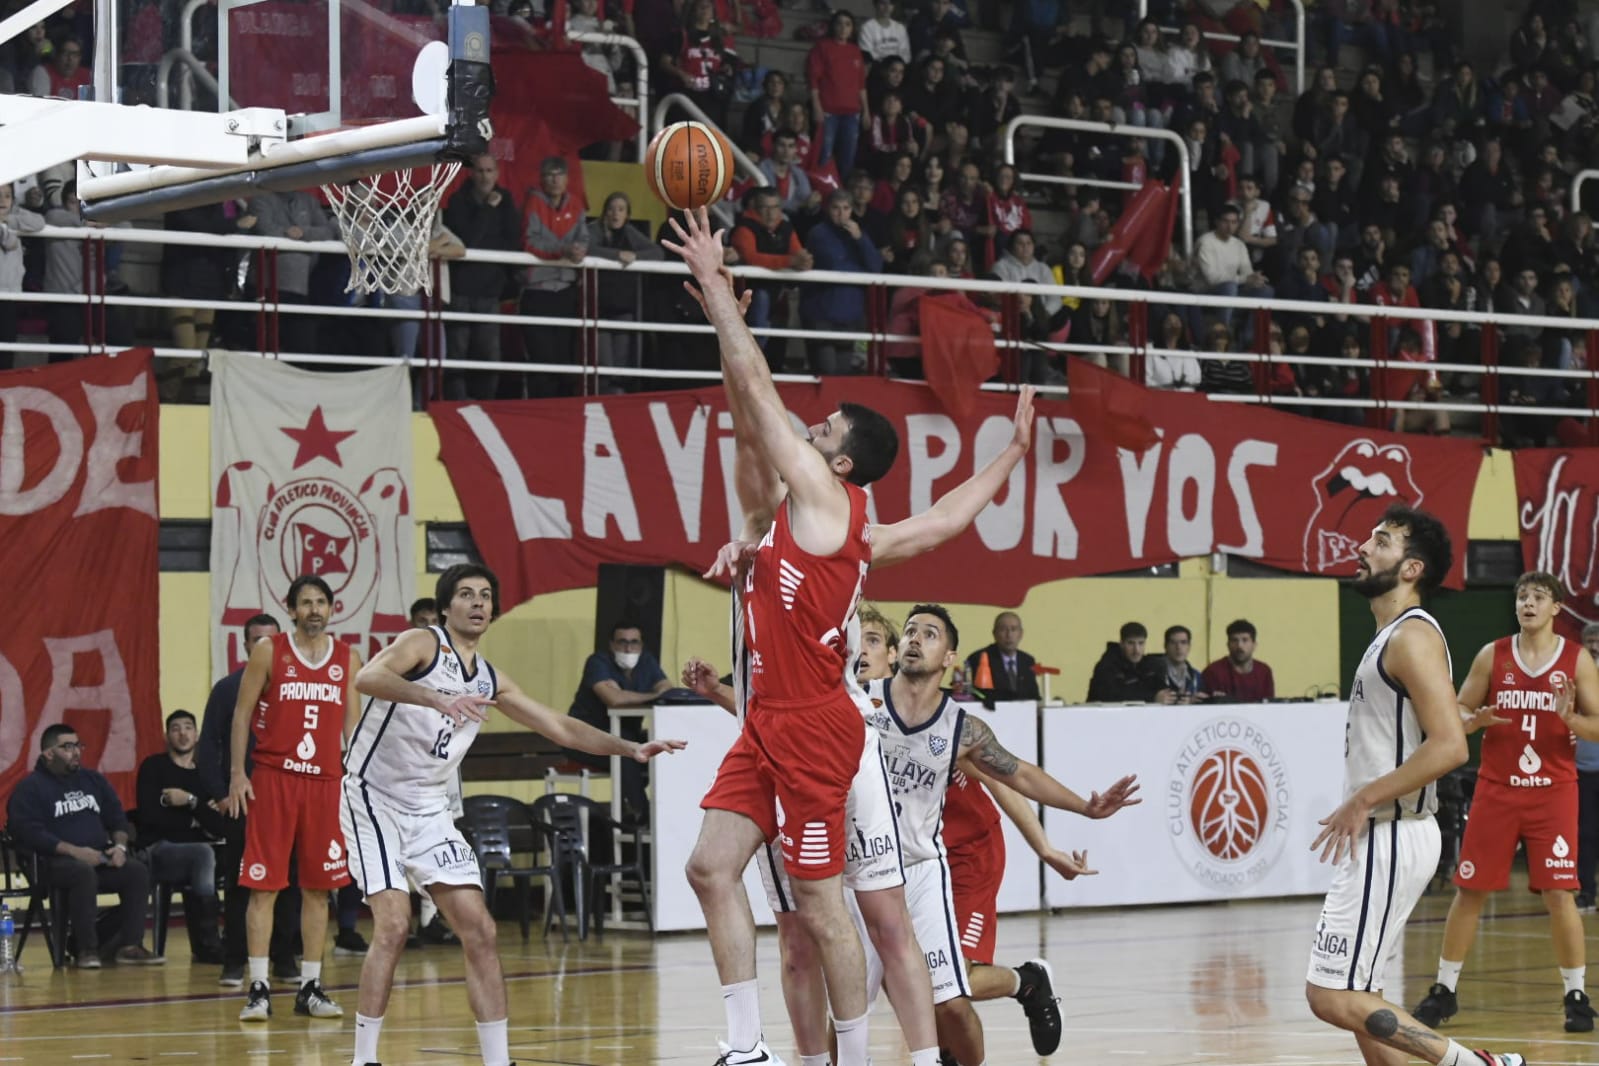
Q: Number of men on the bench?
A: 2